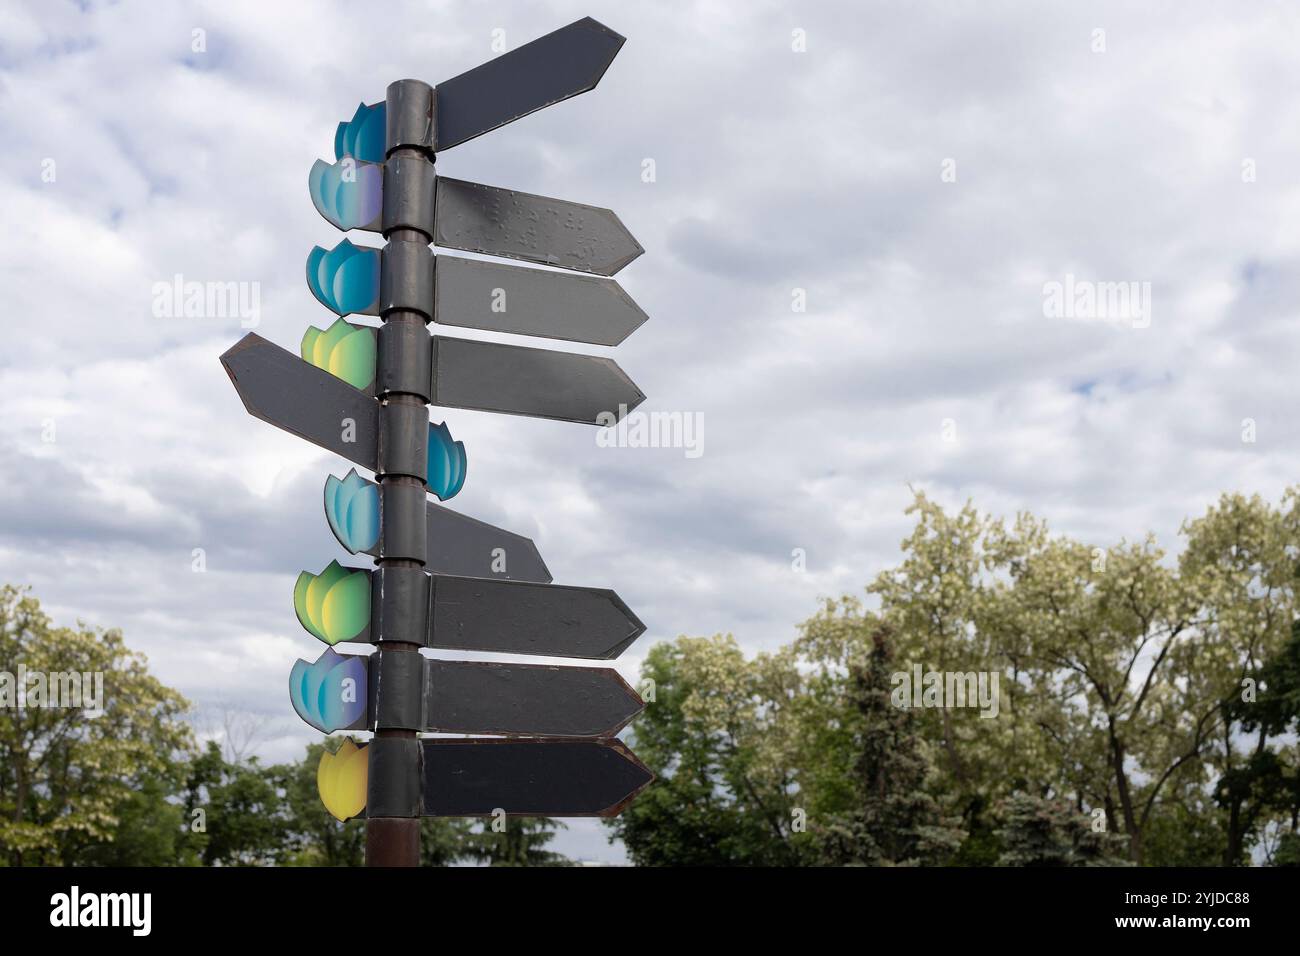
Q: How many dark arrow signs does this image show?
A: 9